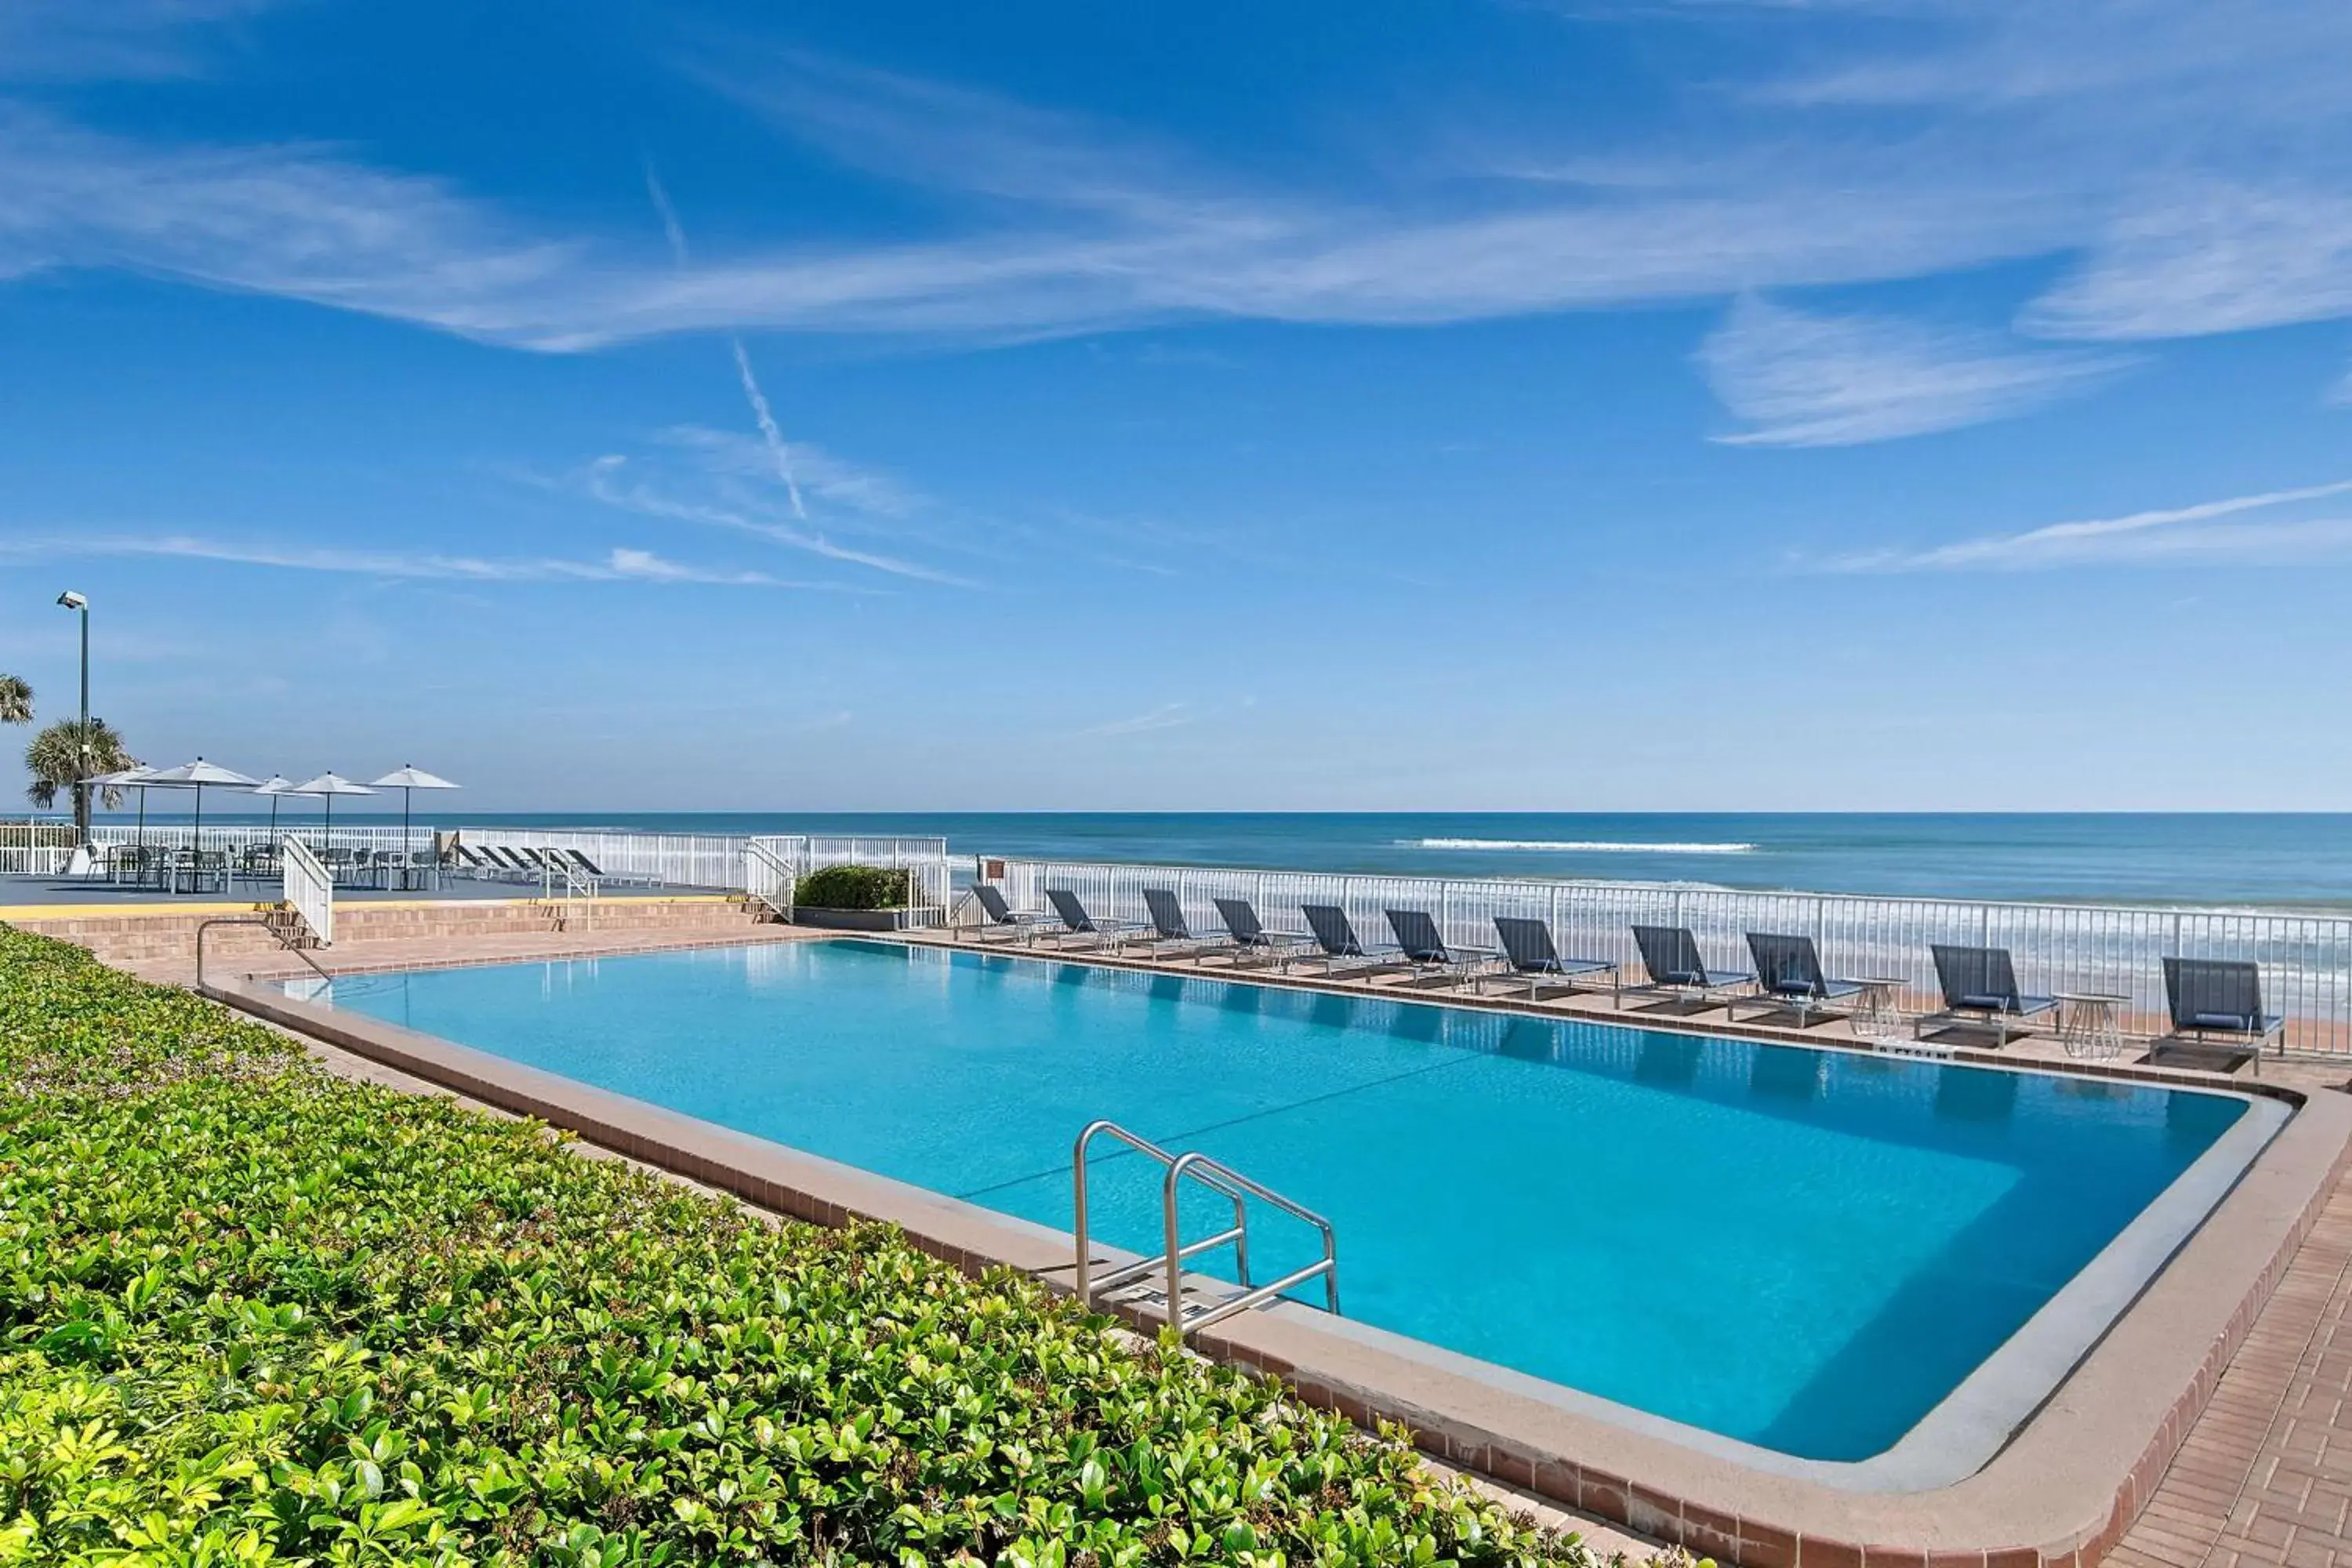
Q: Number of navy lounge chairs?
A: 11